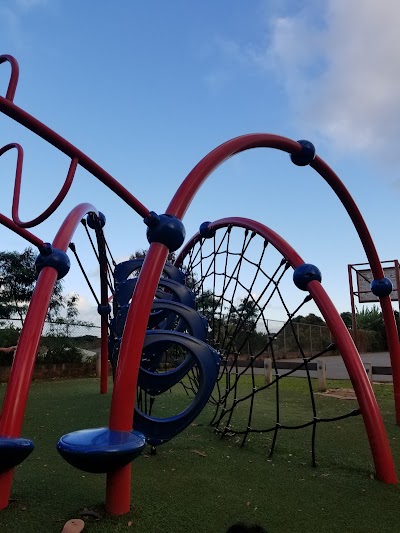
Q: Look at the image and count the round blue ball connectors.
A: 8